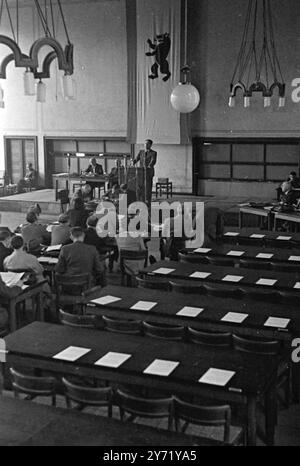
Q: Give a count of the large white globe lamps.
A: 1